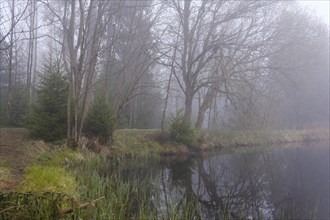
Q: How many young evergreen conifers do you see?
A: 3